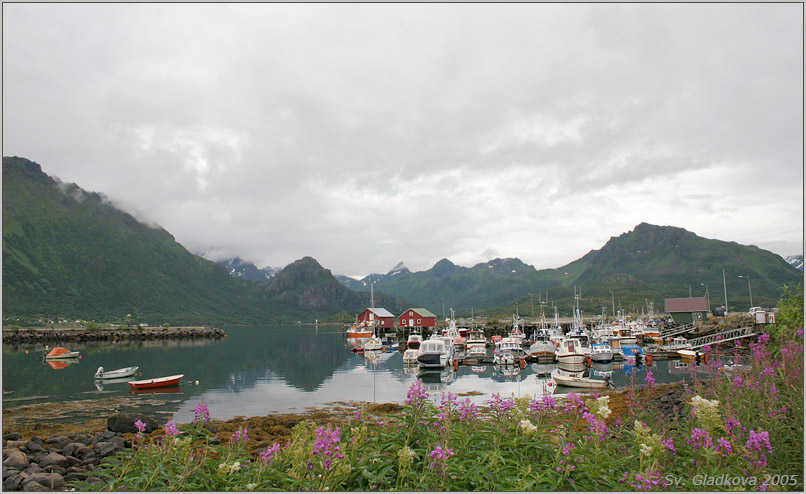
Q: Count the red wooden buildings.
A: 2